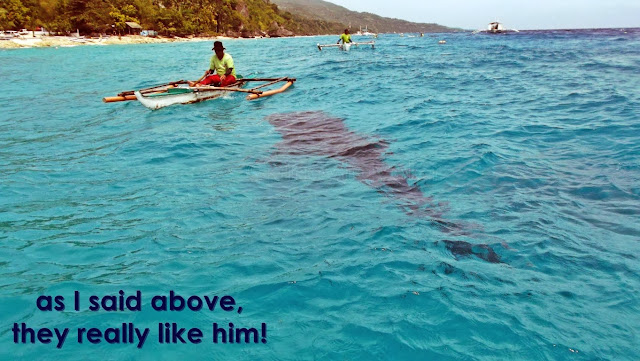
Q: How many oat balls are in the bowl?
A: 0